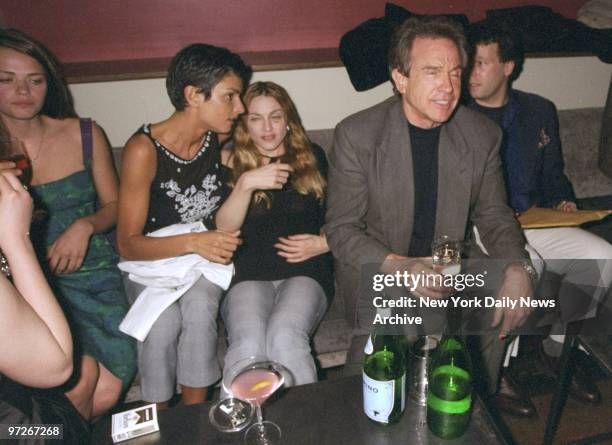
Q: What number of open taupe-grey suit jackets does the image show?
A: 1